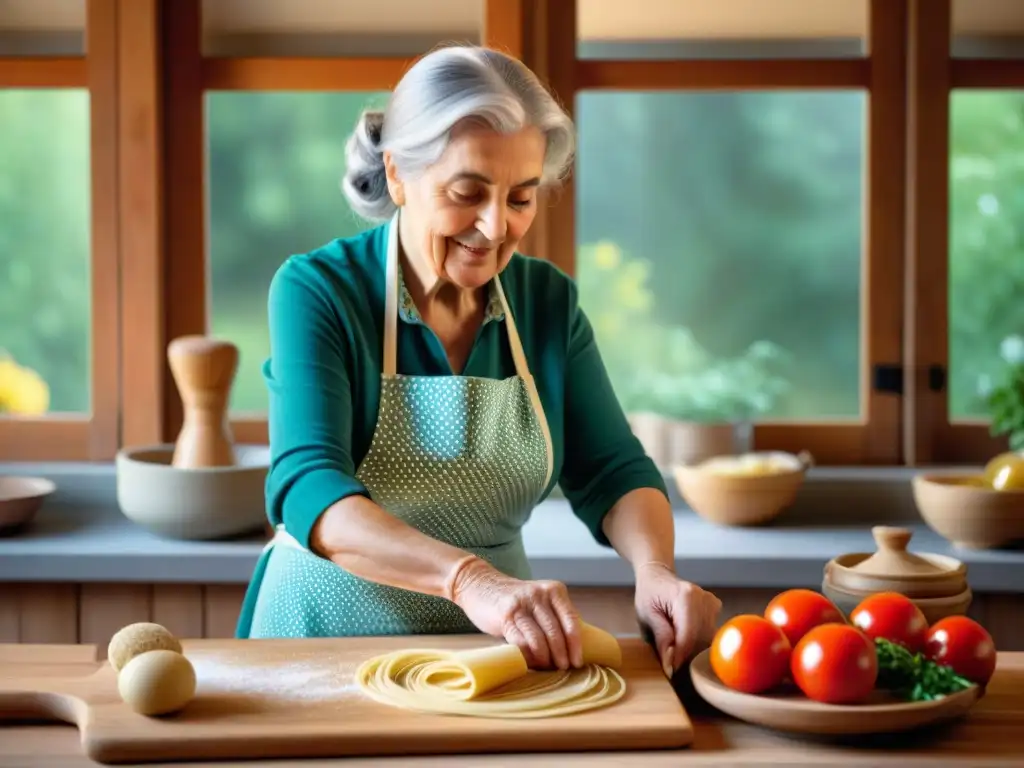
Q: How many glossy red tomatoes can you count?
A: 5